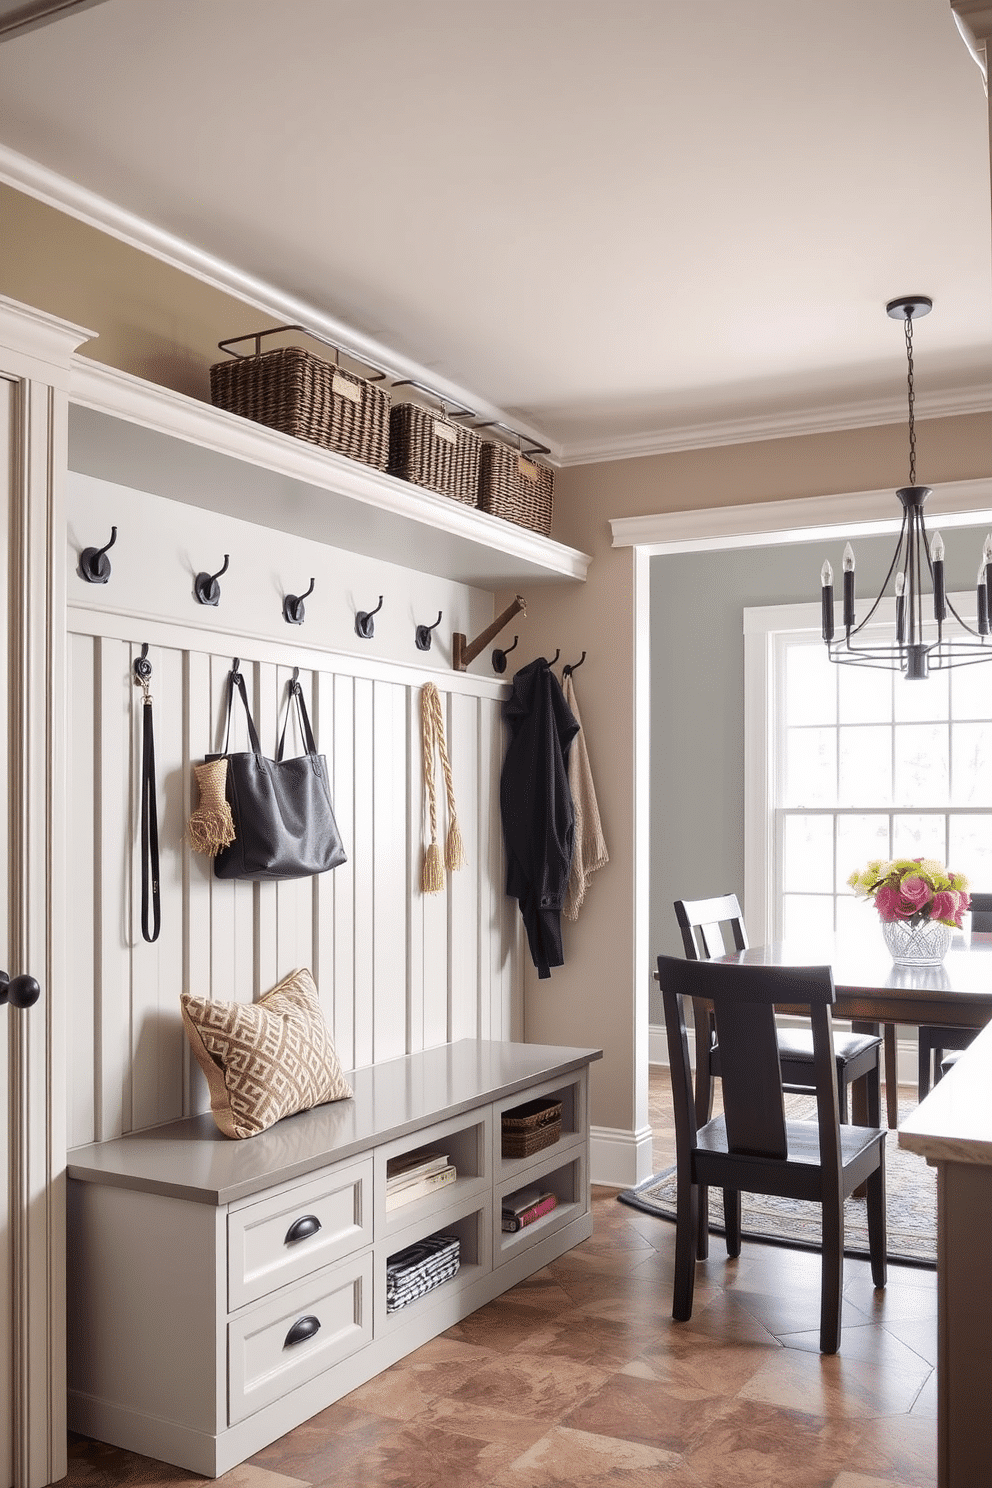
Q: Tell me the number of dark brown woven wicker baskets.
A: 4